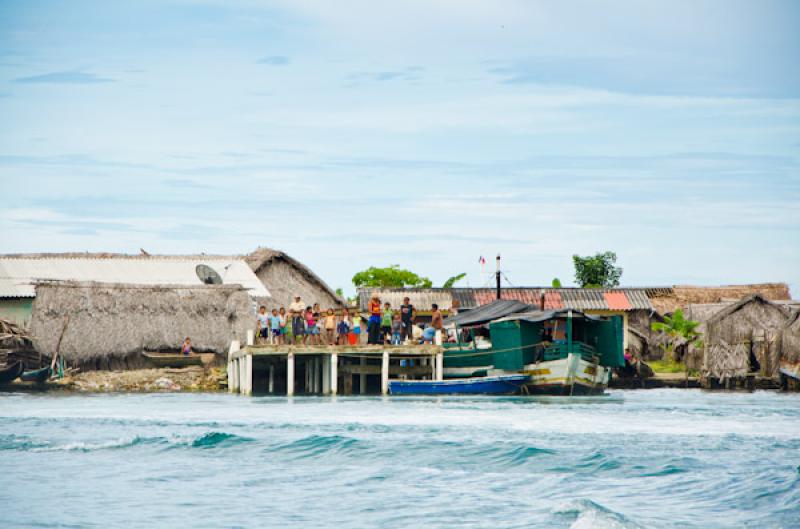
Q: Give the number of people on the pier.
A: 14